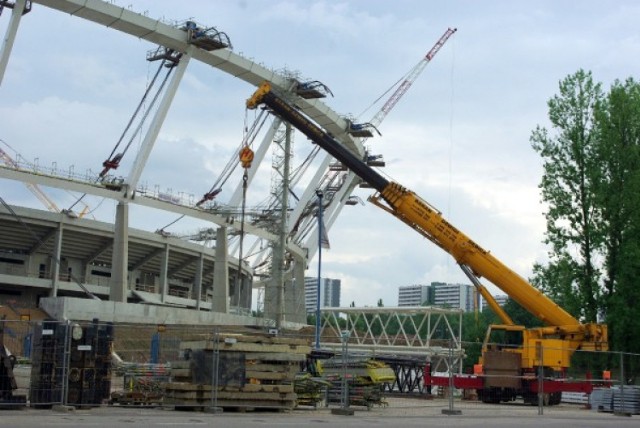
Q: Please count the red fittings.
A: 2